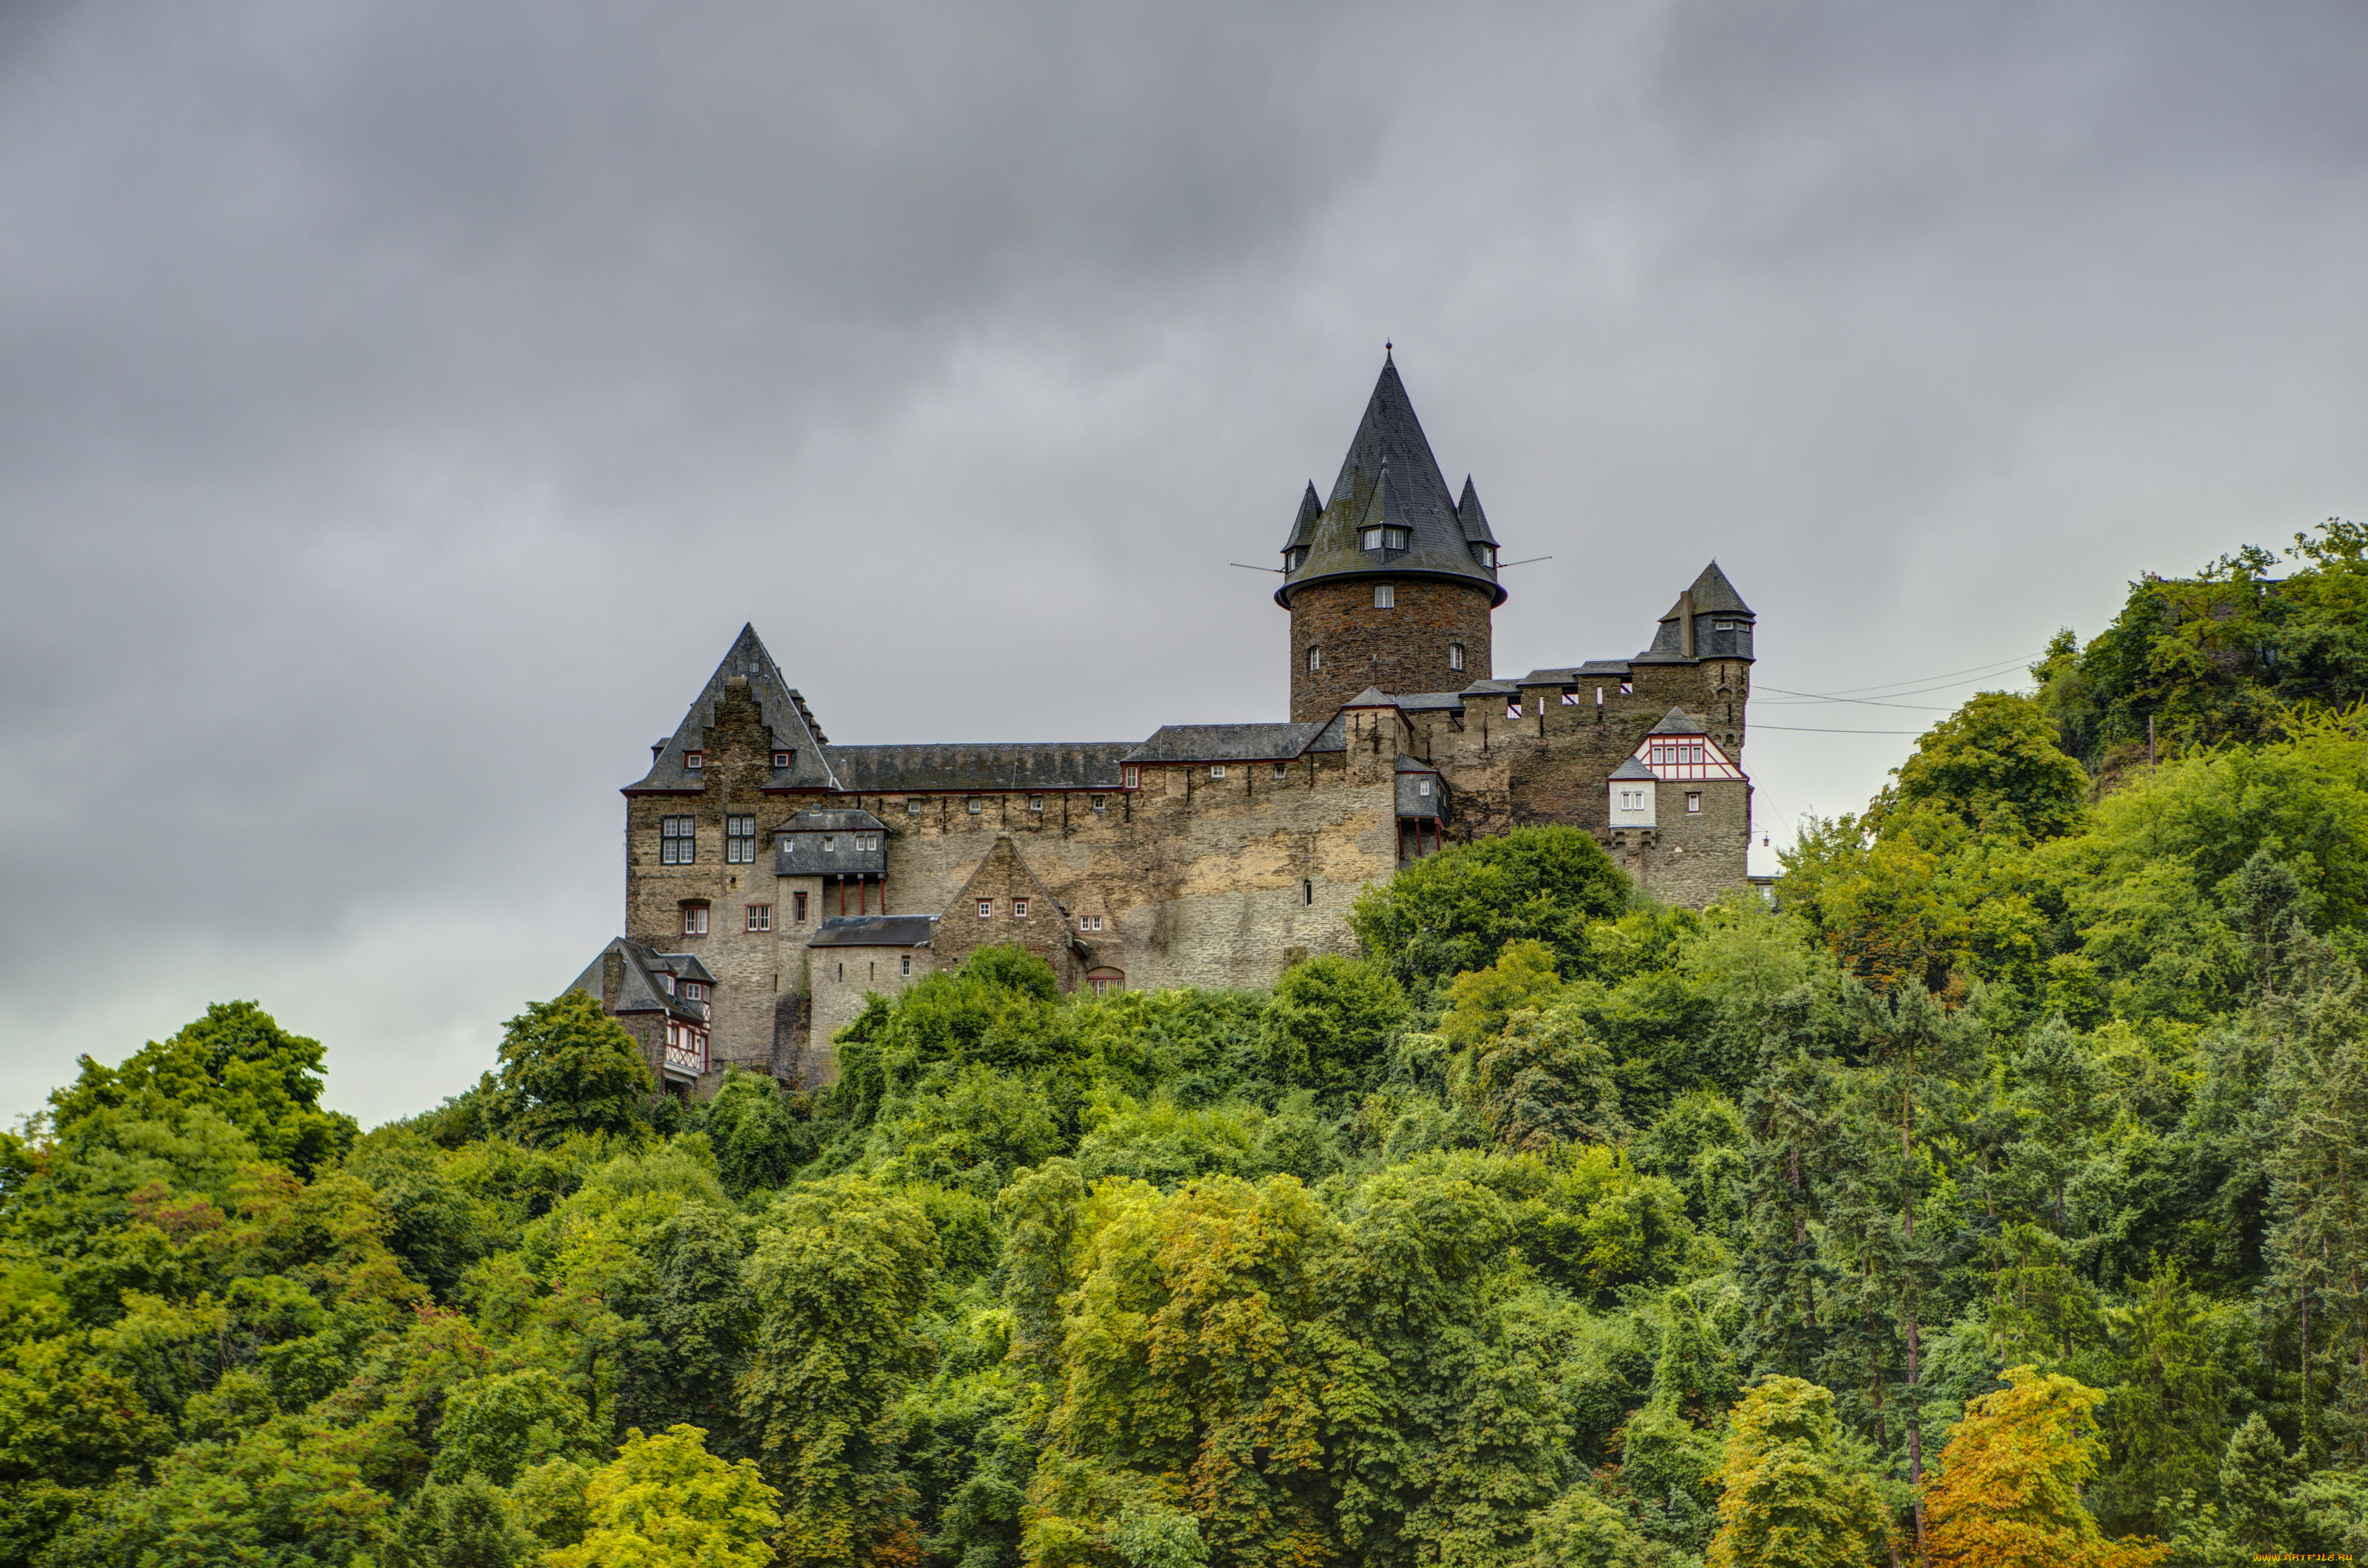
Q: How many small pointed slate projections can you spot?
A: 3